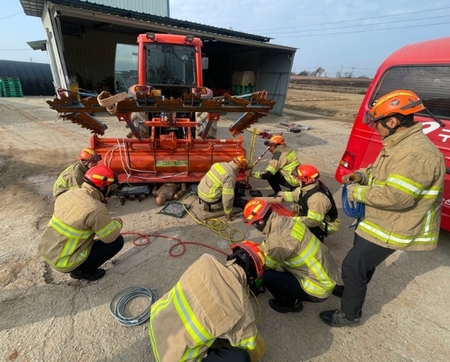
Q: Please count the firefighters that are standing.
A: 1